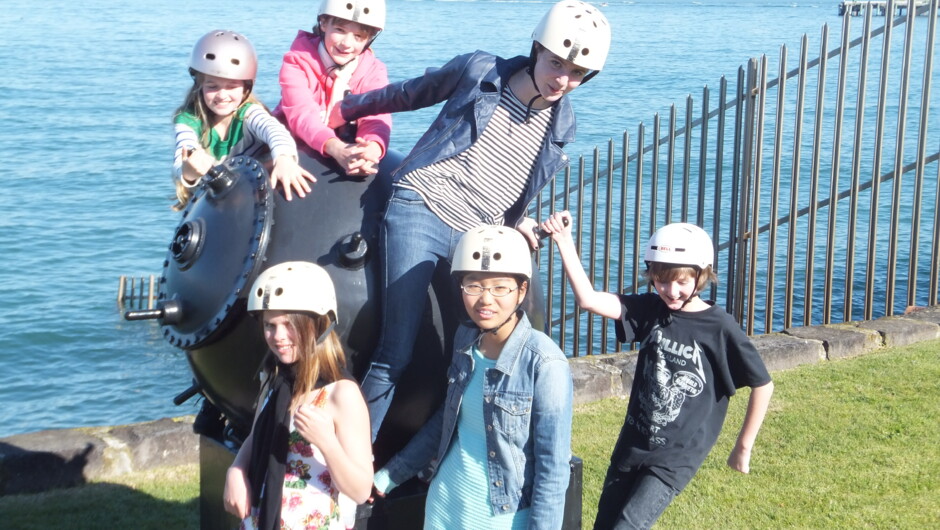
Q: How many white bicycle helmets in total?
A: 5